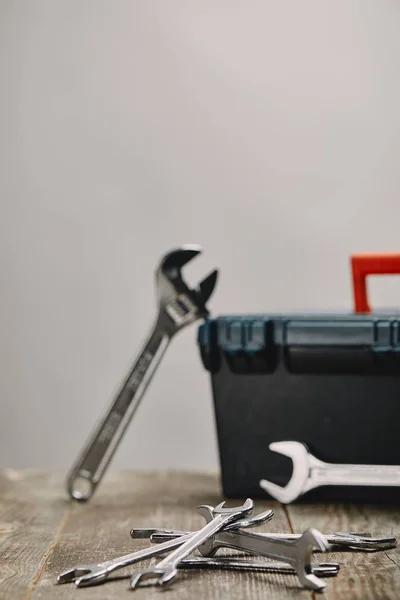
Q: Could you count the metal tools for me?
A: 7